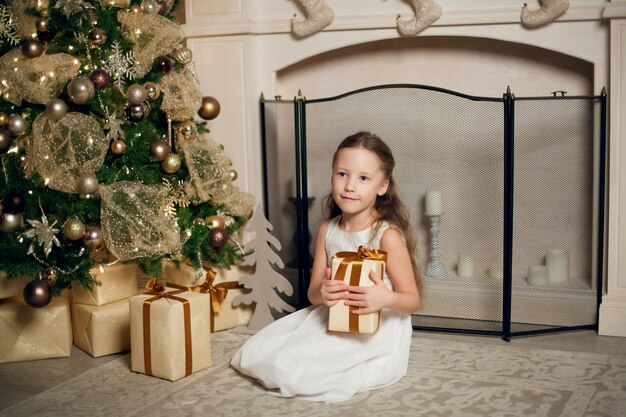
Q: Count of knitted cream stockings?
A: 3